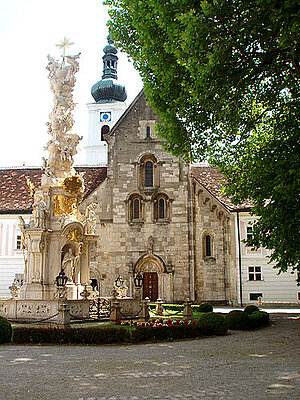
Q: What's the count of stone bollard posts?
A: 5